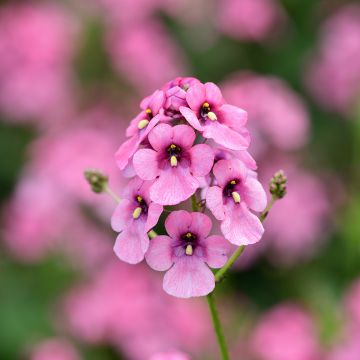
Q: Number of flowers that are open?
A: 6